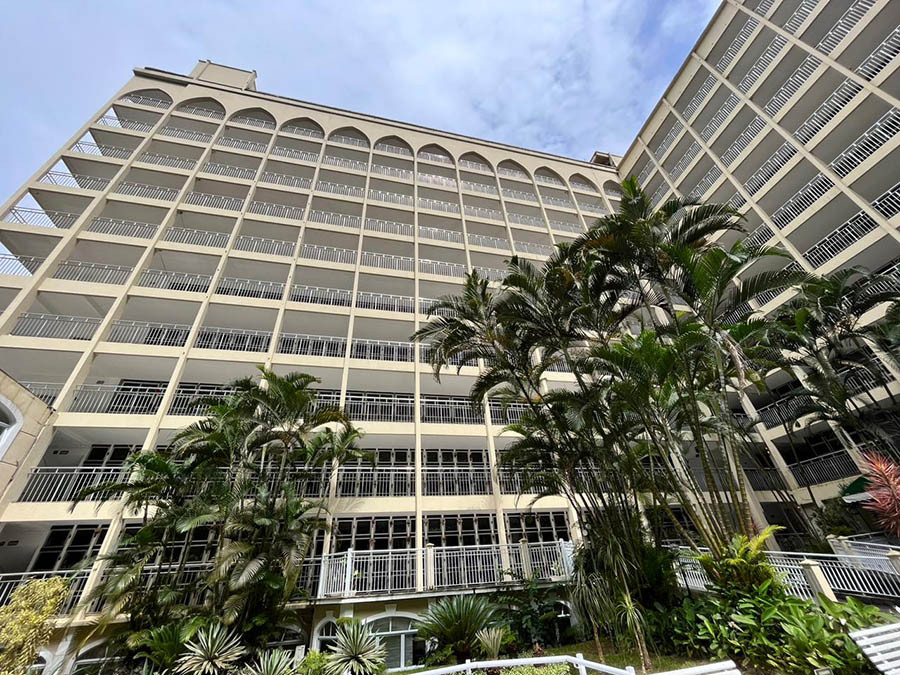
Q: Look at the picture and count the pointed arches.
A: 12